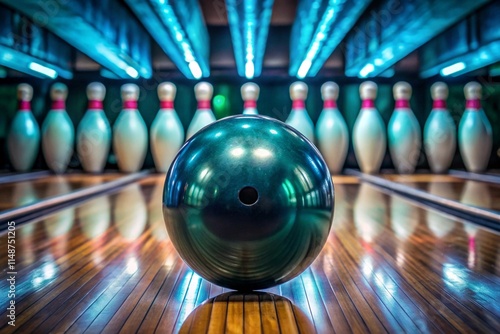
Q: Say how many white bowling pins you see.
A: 13